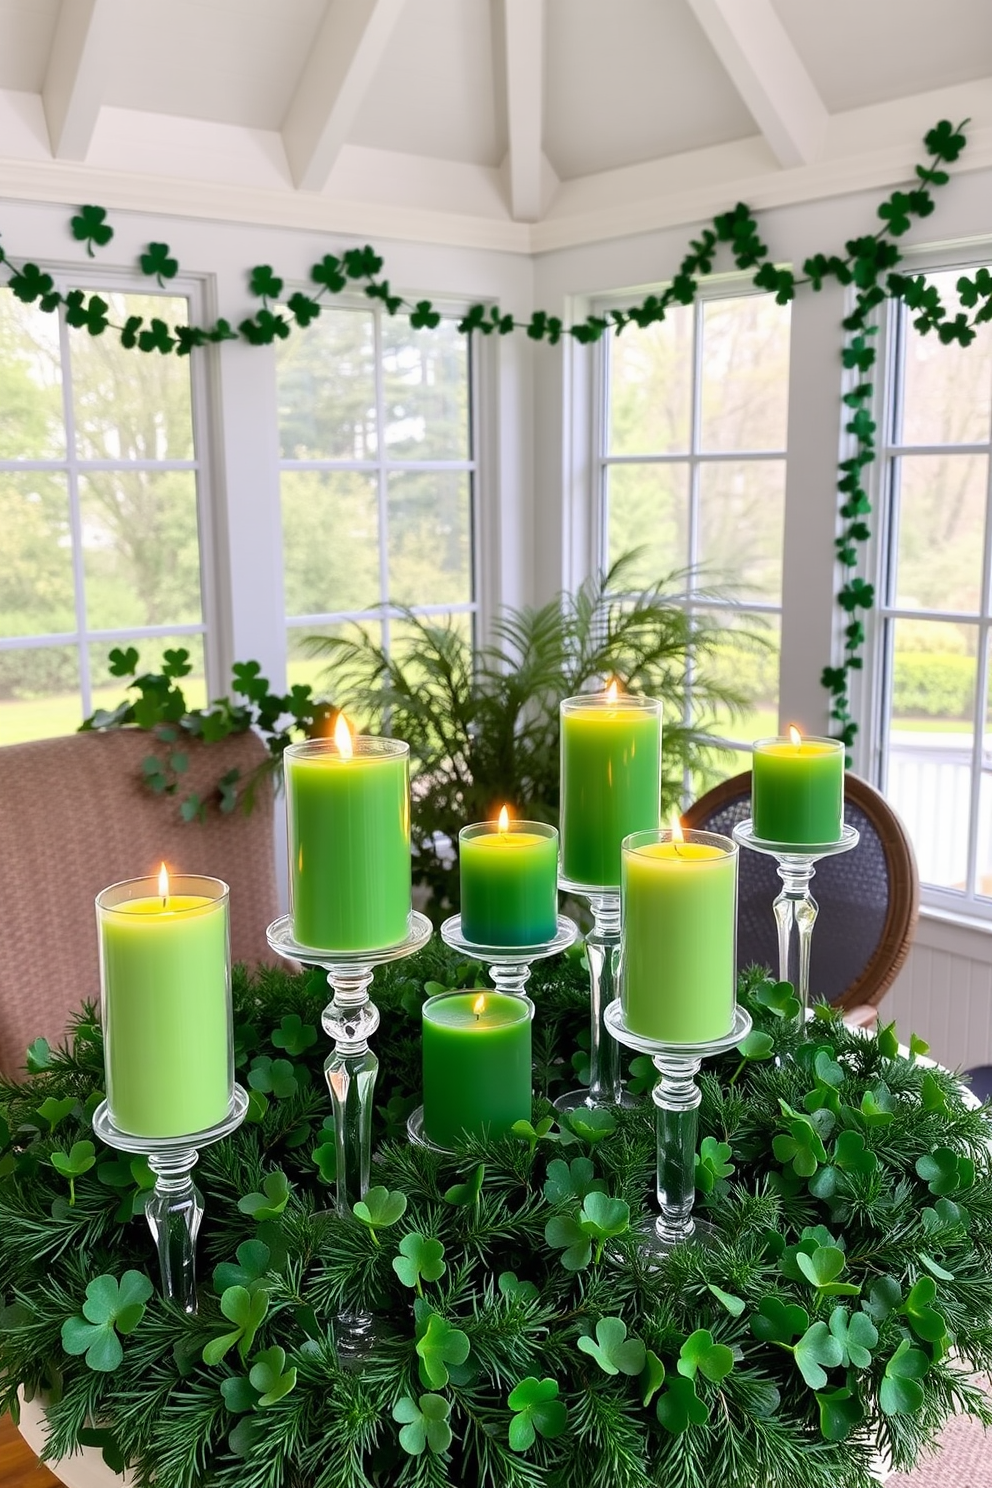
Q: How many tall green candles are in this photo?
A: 4